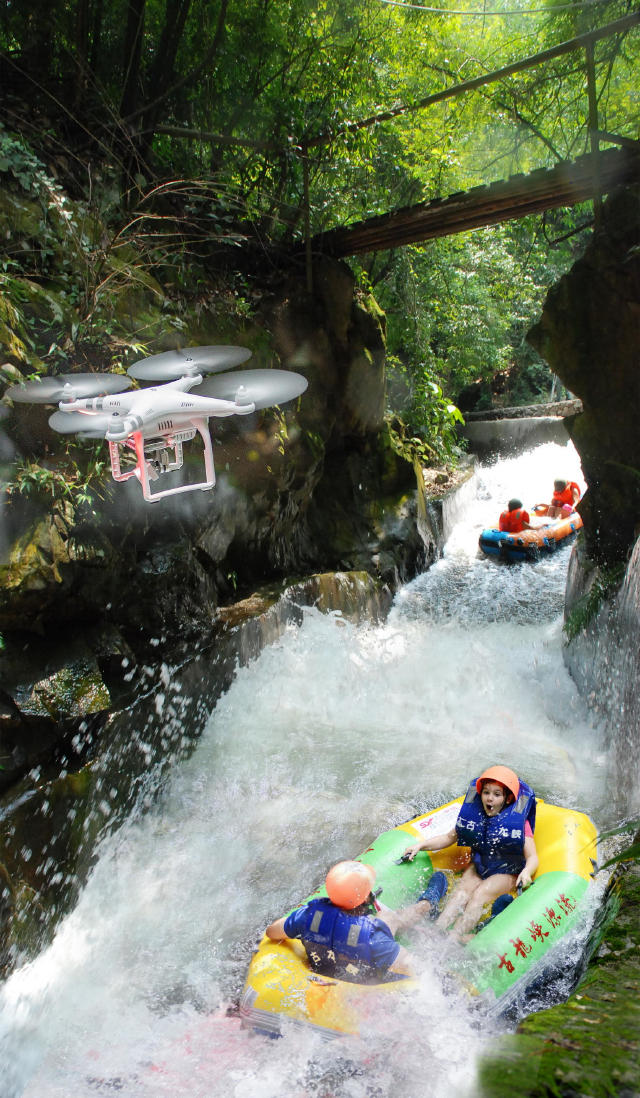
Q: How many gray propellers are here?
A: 4